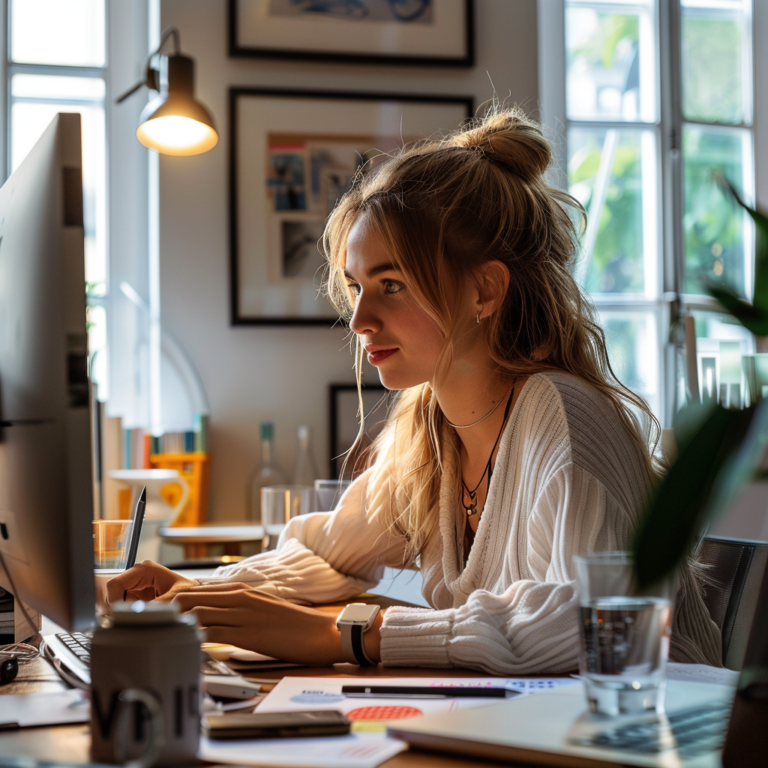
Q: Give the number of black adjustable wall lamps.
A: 1